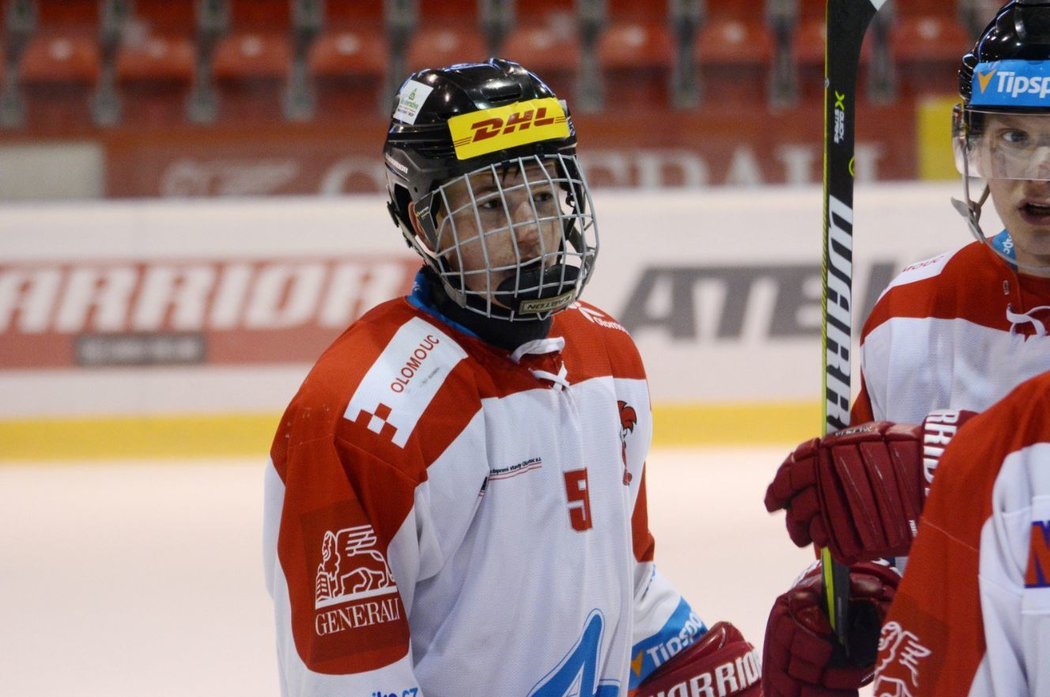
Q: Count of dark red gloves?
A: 3